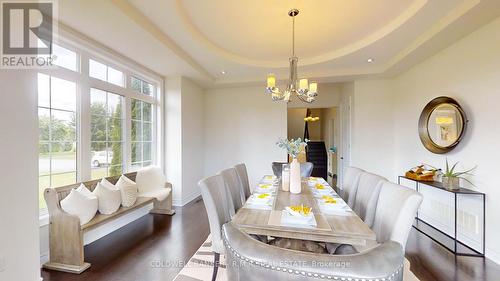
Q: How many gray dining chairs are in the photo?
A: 8